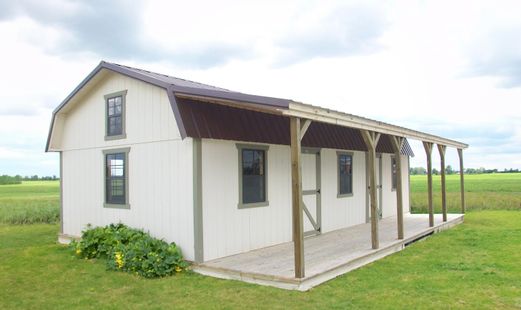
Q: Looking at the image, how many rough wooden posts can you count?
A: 6